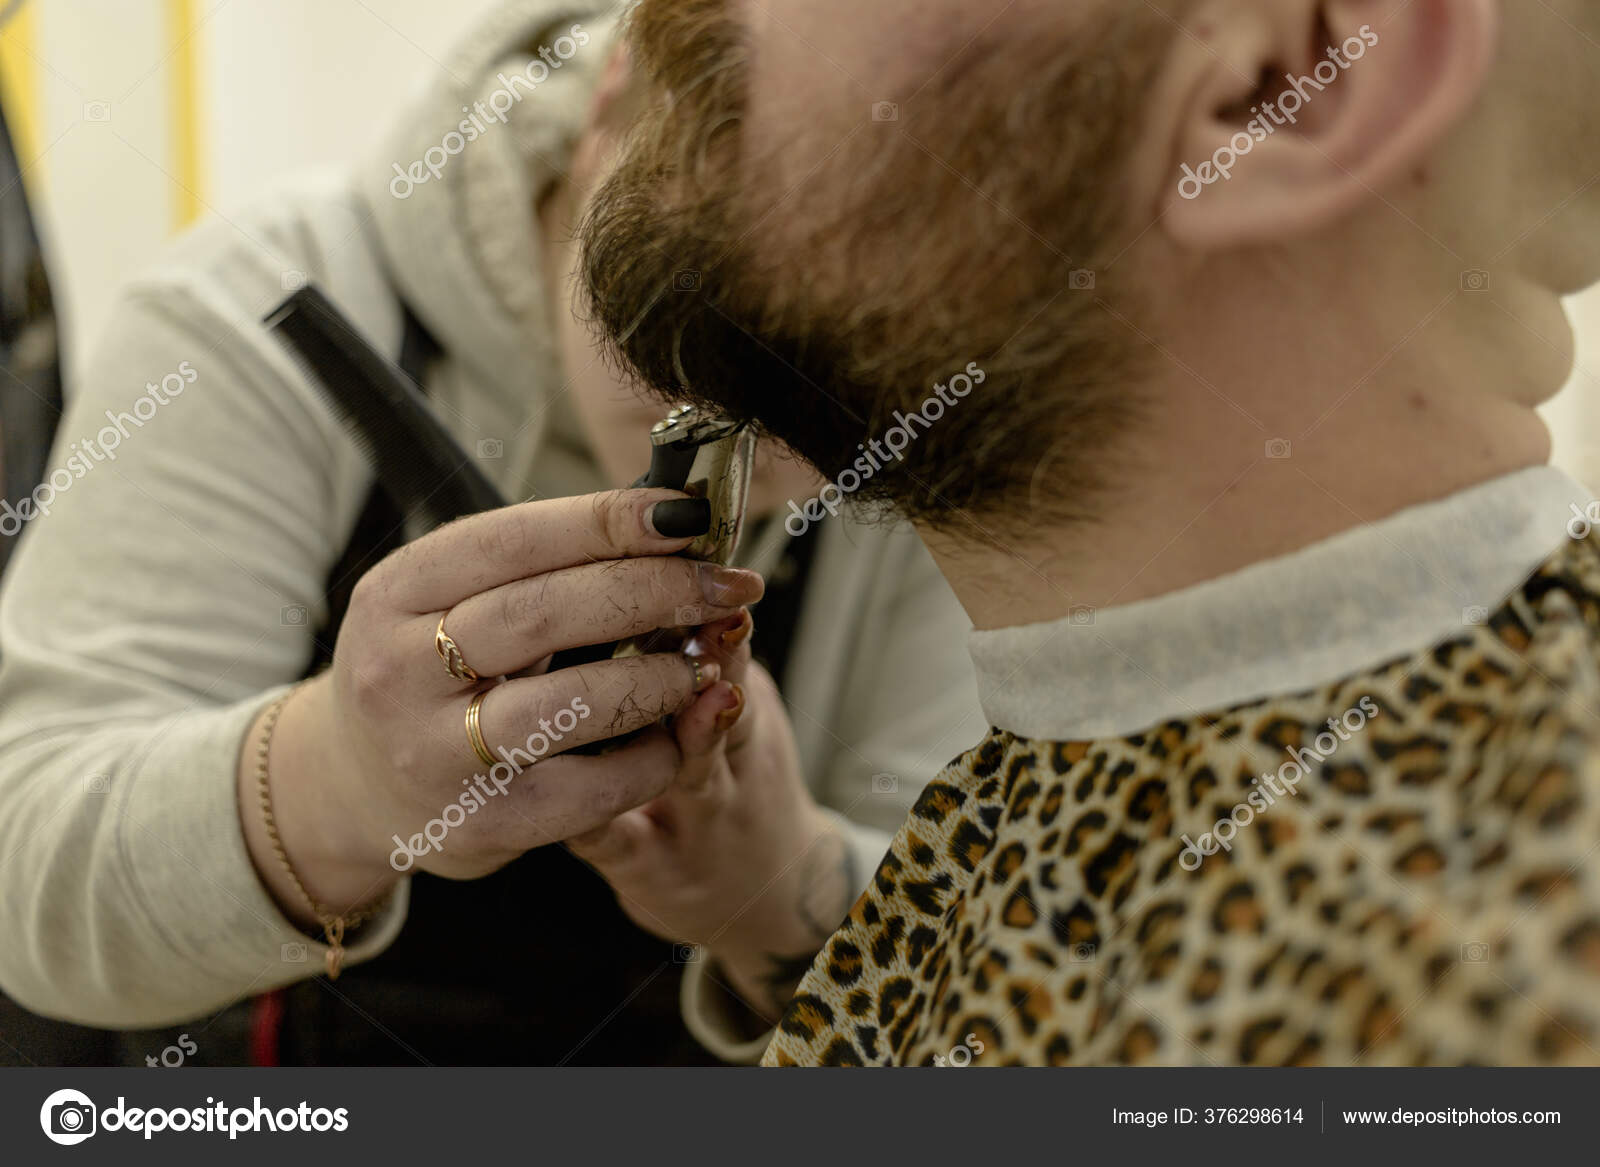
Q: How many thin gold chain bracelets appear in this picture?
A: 1